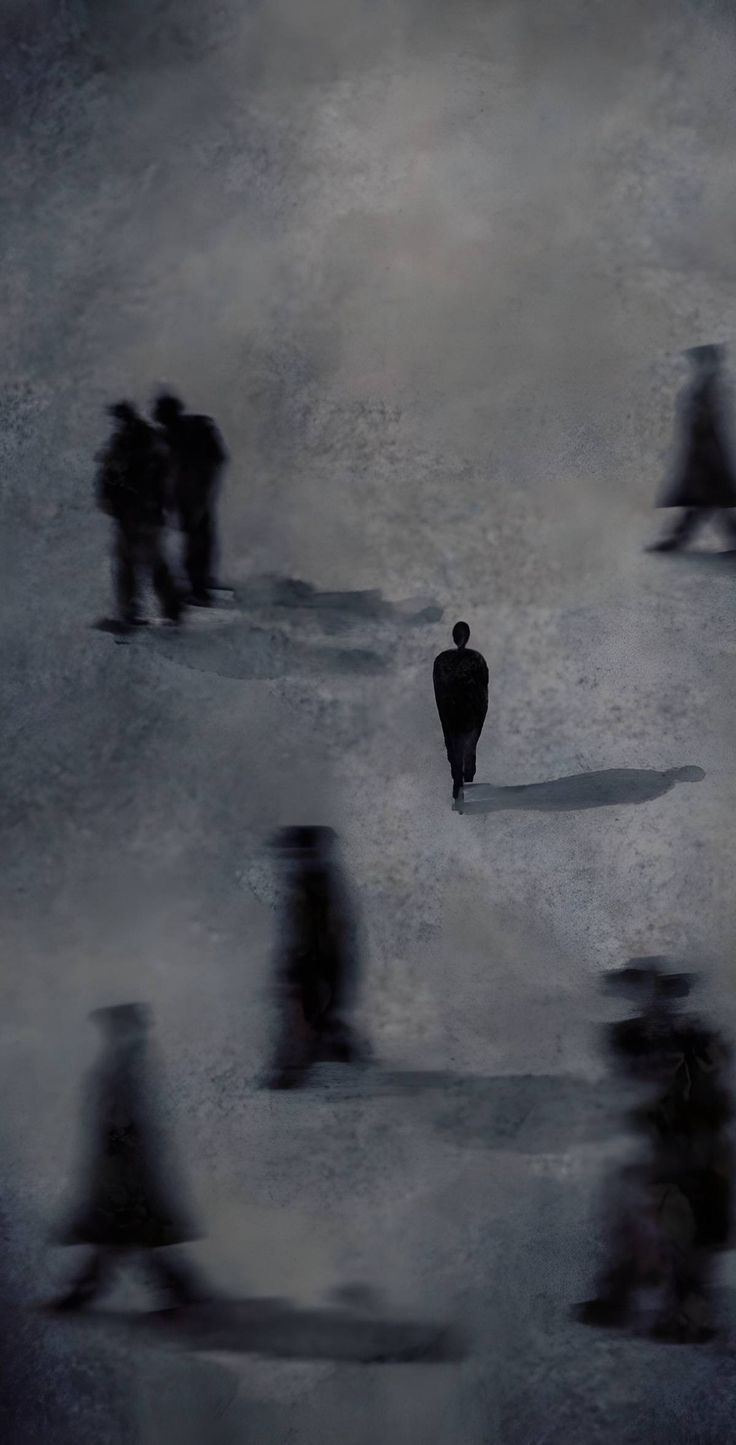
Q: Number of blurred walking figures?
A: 6